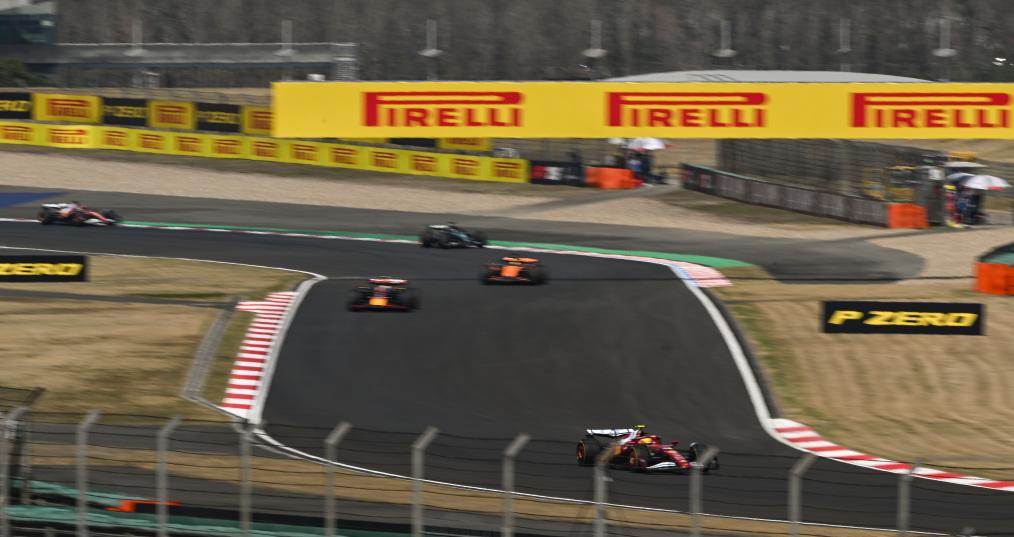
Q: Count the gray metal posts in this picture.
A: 11